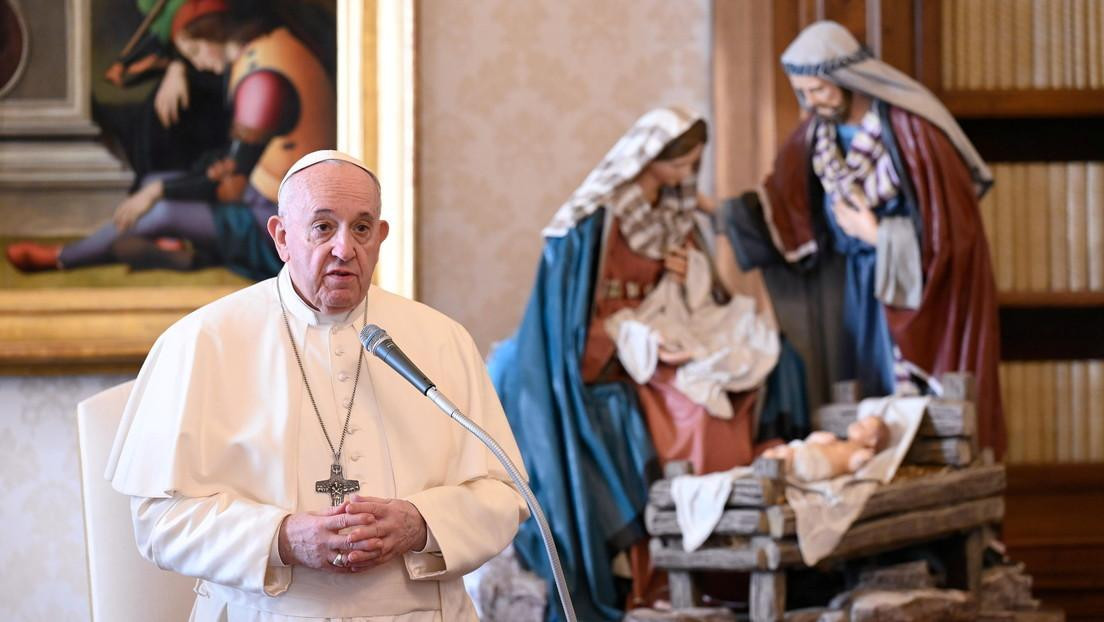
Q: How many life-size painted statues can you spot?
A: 3